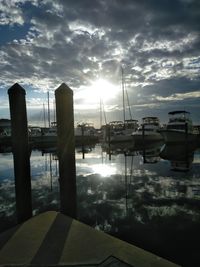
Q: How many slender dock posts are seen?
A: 2